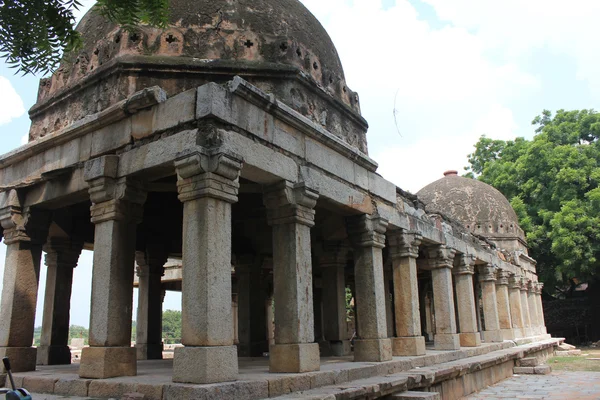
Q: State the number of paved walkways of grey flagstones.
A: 1